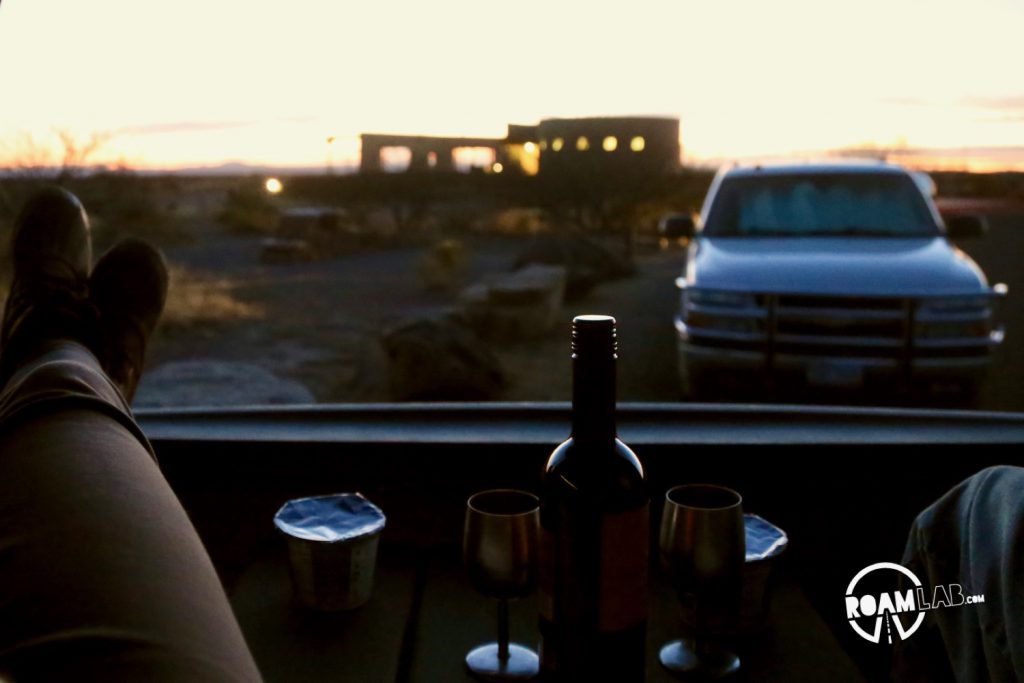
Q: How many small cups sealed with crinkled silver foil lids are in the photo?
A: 2